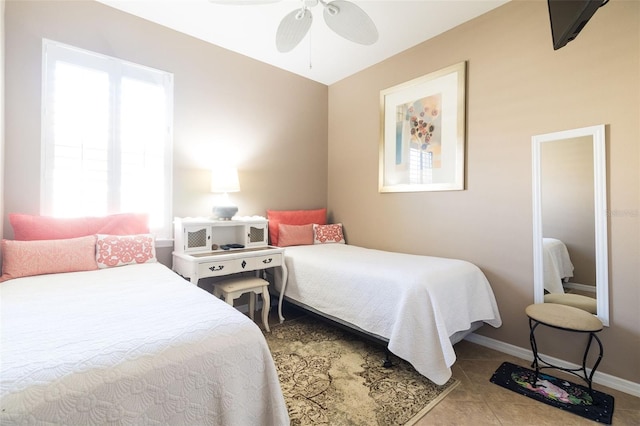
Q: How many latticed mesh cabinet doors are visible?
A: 2